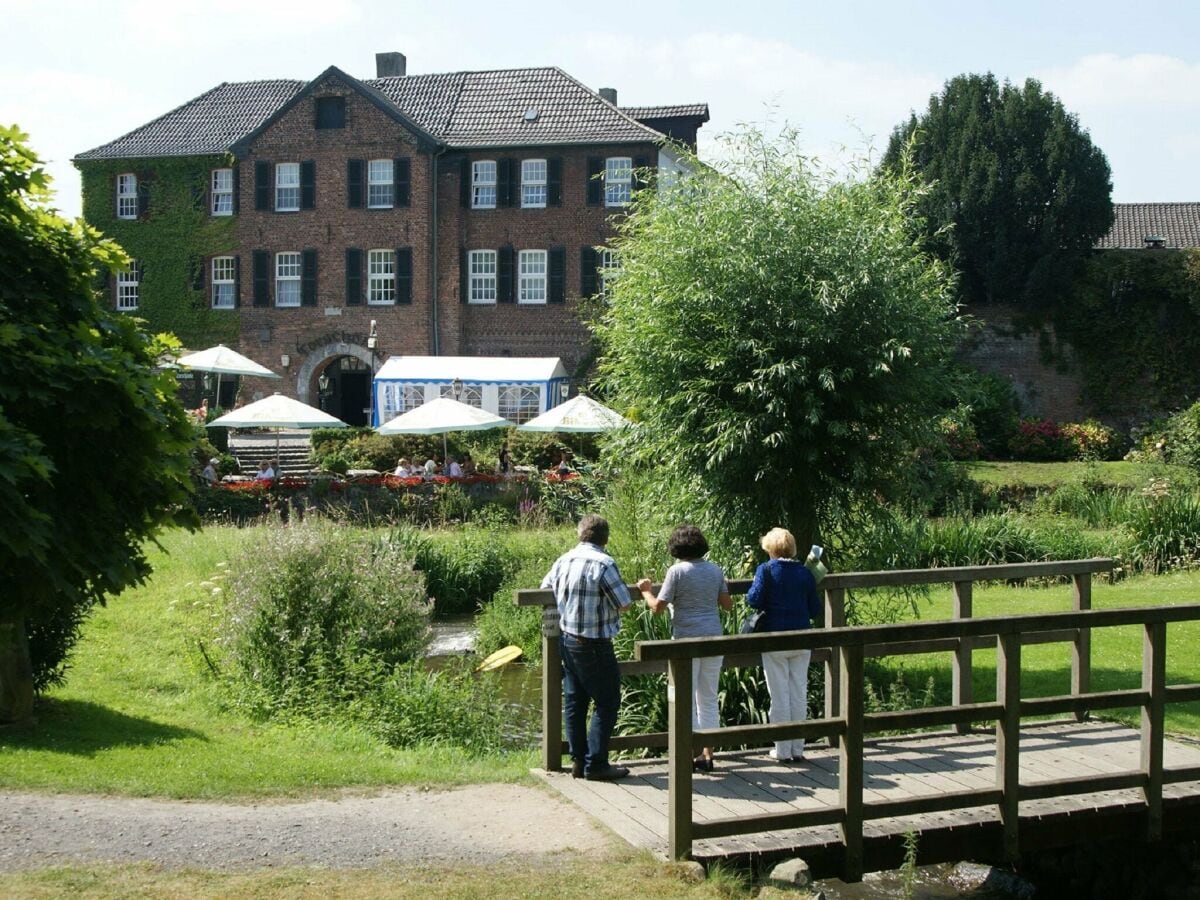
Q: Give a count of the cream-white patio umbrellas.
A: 4